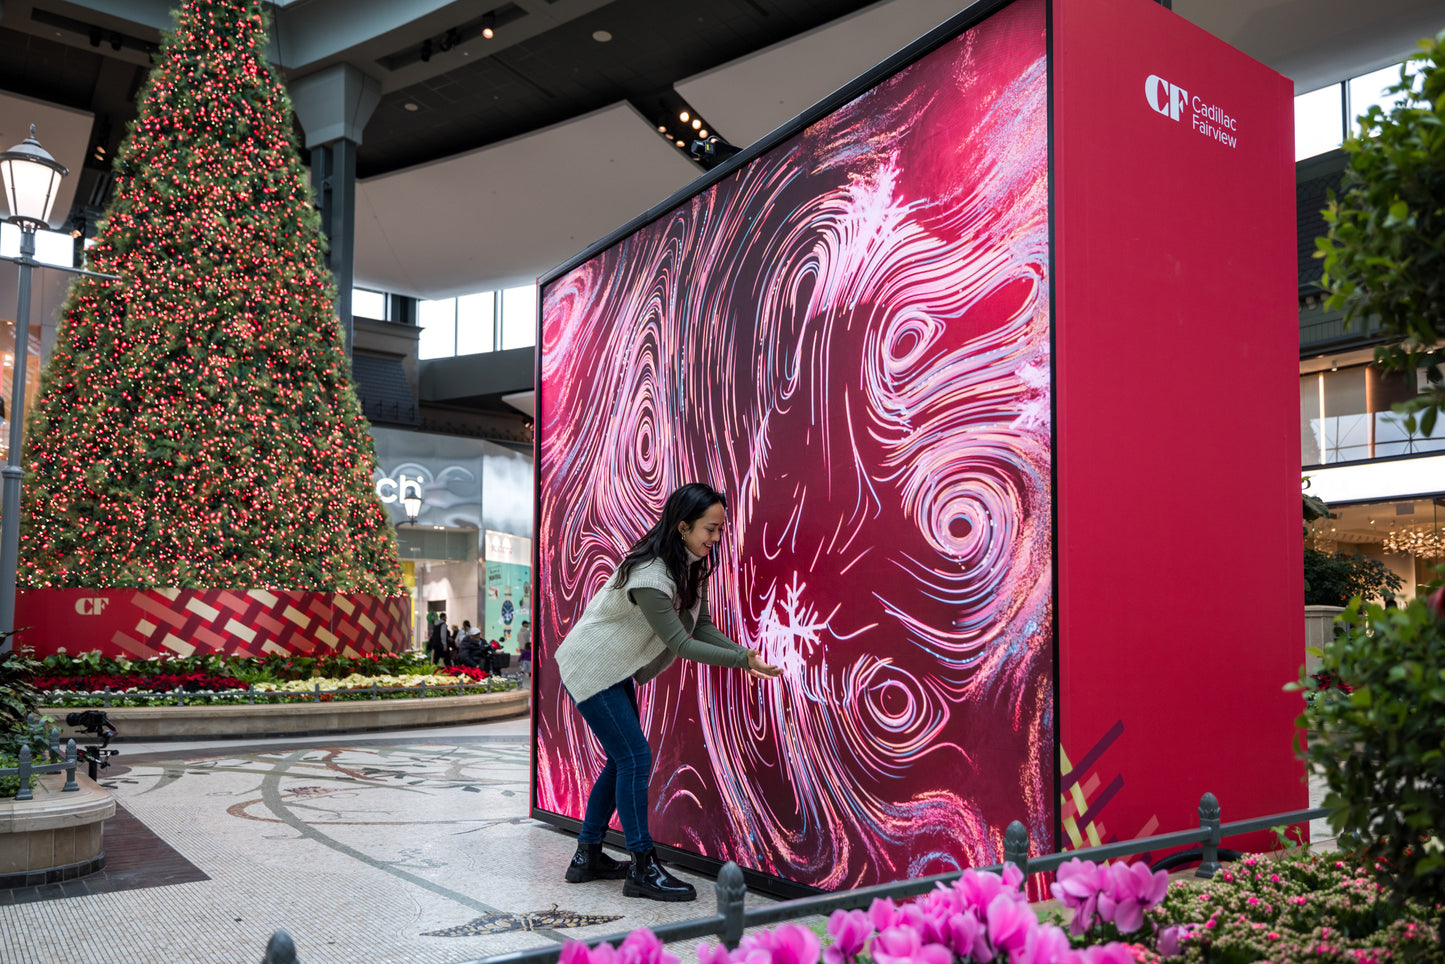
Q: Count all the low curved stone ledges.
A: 2